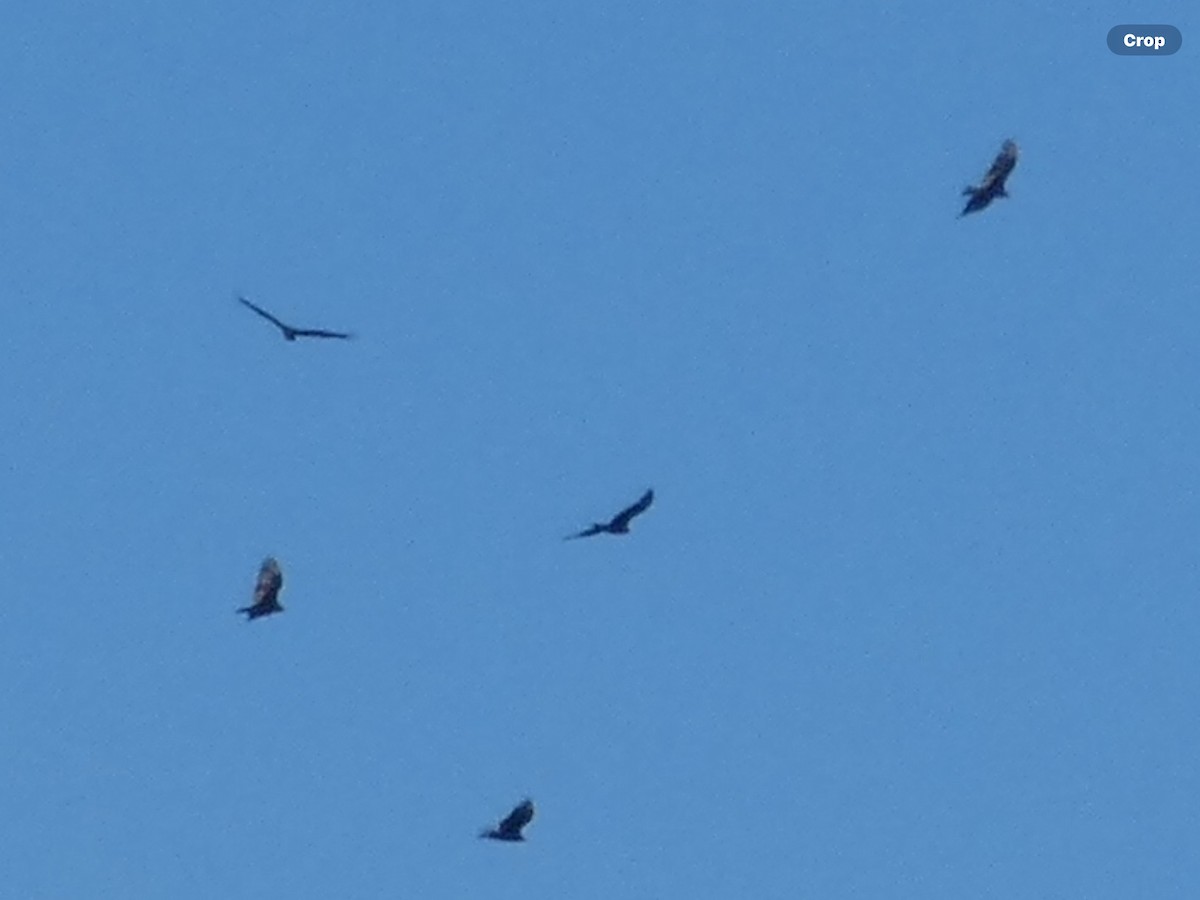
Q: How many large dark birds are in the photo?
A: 5